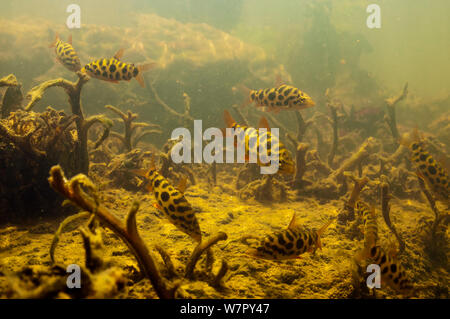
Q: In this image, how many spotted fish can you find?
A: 9